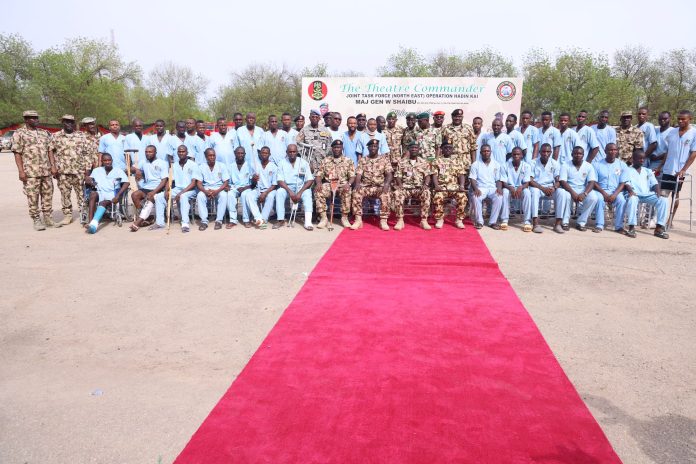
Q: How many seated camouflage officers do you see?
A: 4